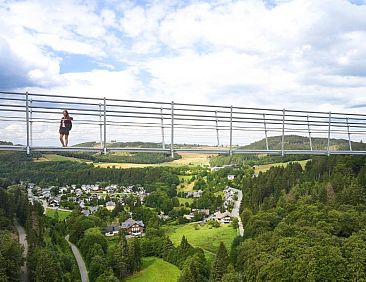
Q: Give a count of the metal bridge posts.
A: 13